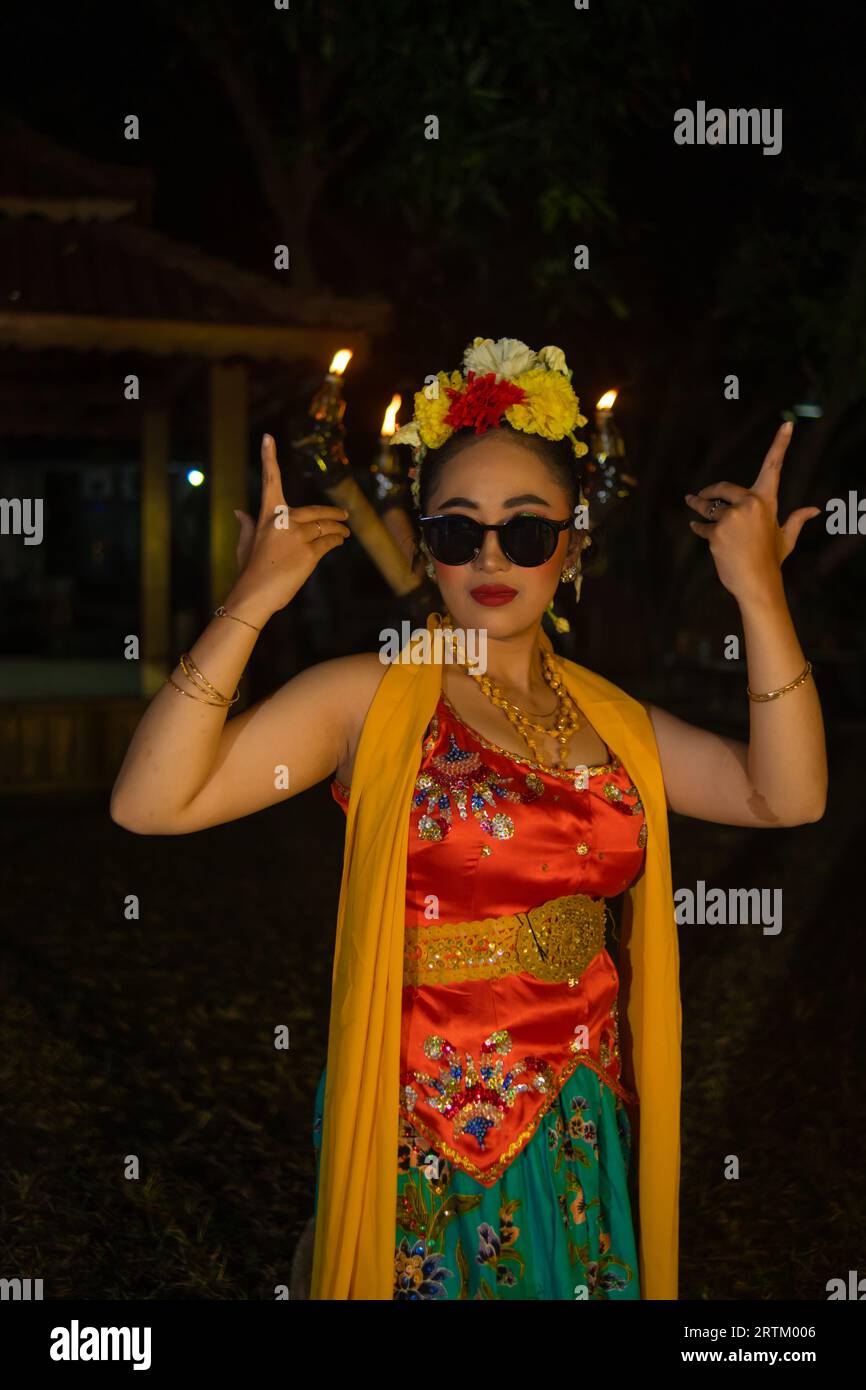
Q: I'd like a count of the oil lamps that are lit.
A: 3